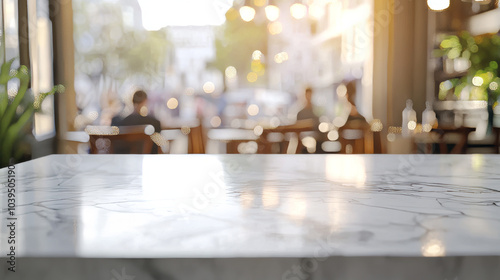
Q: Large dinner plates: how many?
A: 0